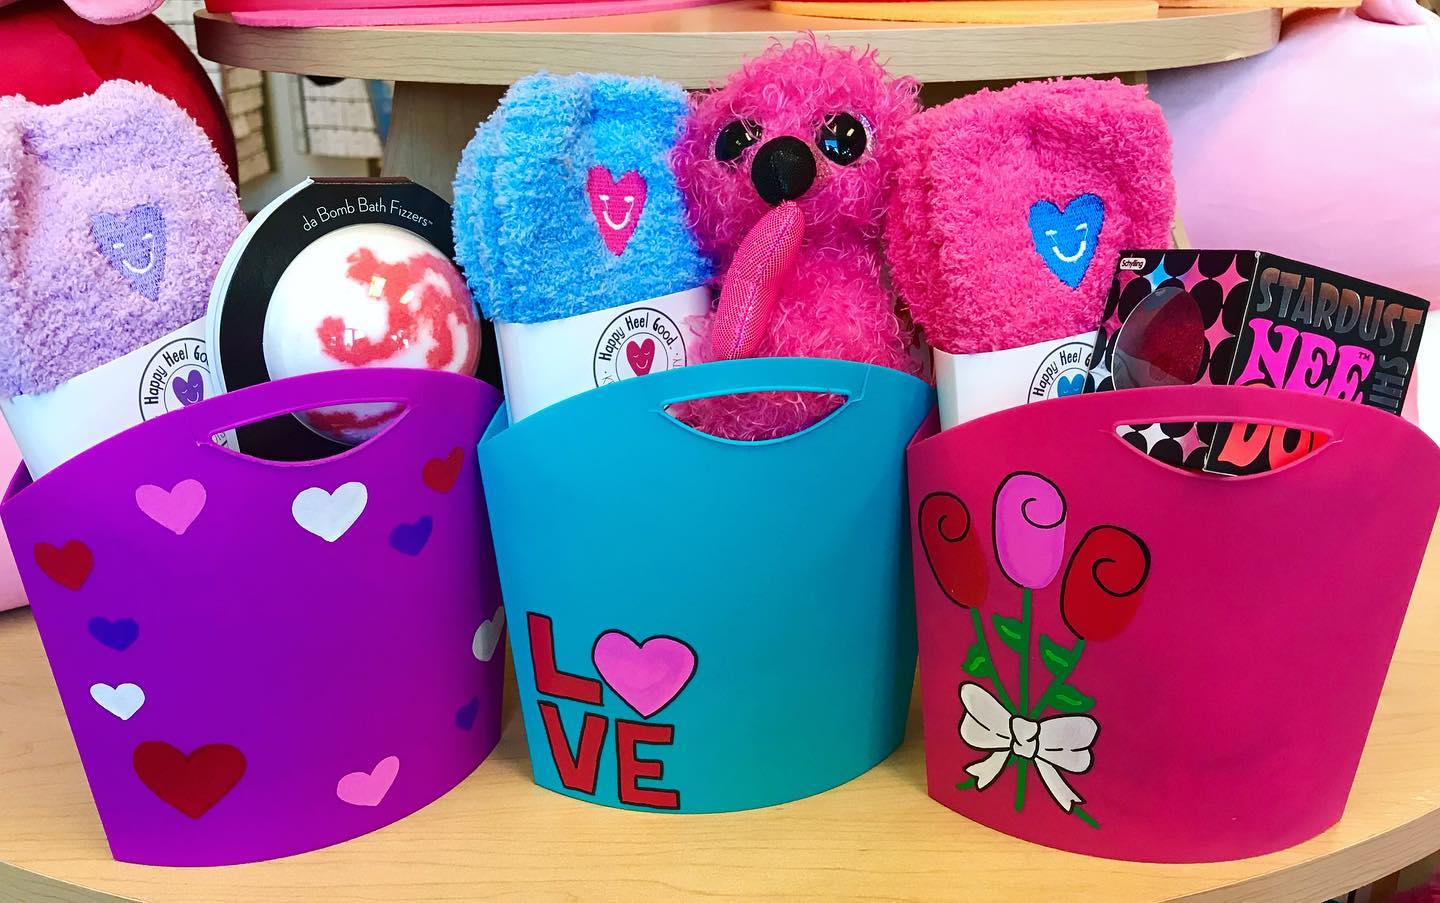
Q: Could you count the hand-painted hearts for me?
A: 12